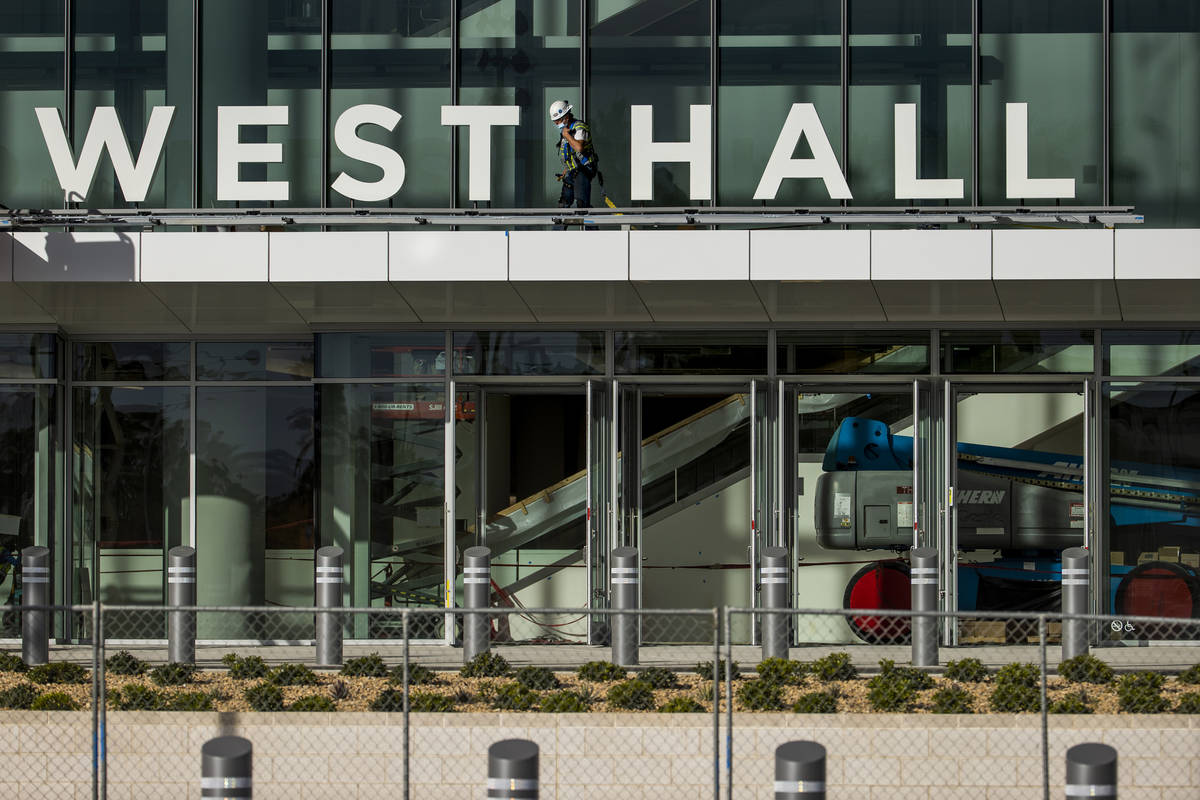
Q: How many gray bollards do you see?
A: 12